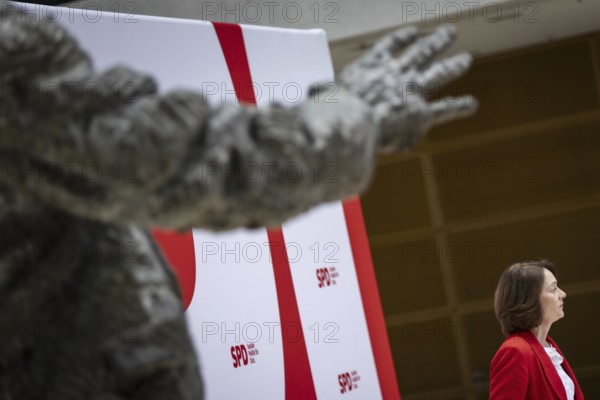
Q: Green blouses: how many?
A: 0